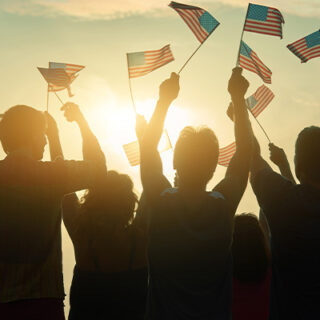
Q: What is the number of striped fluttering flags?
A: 10